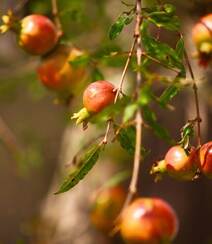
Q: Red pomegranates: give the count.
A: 8